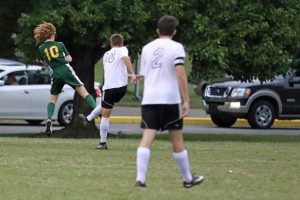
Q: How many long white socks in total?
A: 4